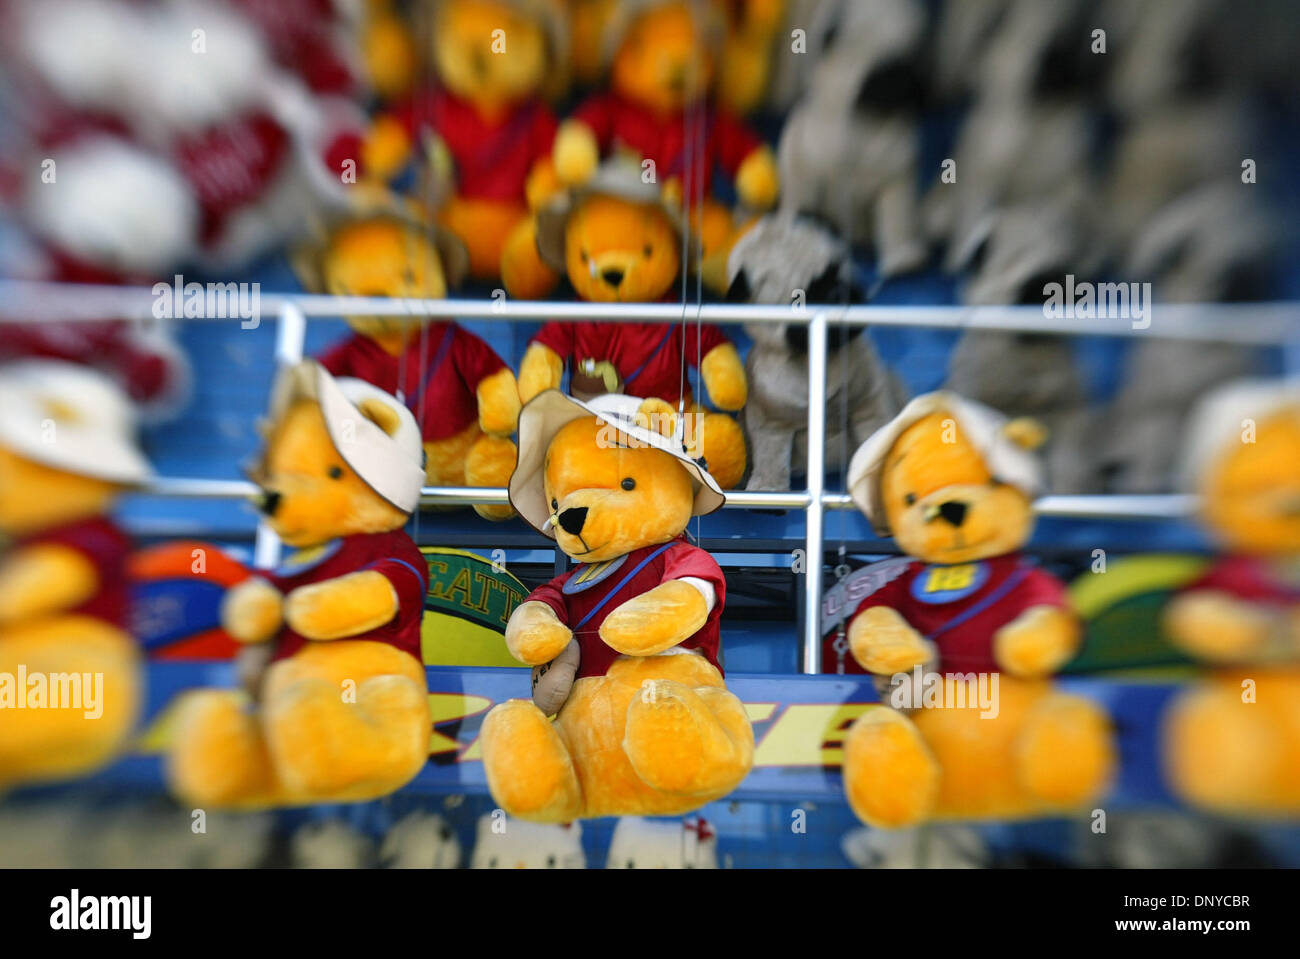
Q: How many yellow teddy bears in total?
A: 9